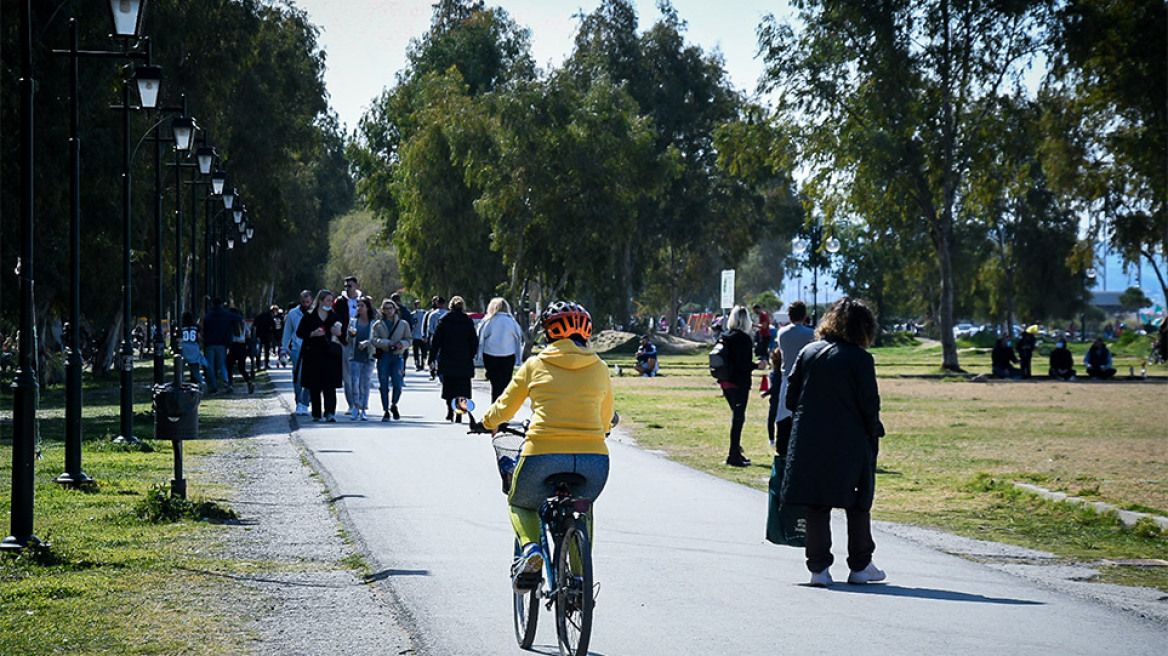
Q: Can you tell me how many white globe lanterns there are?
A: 2